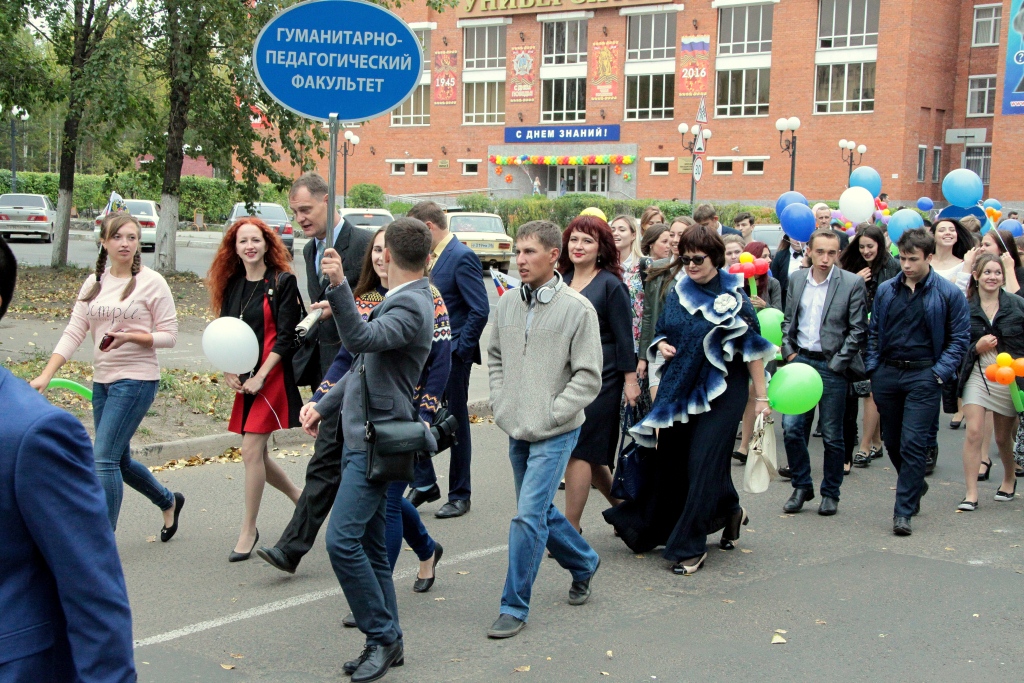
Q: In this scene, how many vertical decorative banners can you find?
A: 4